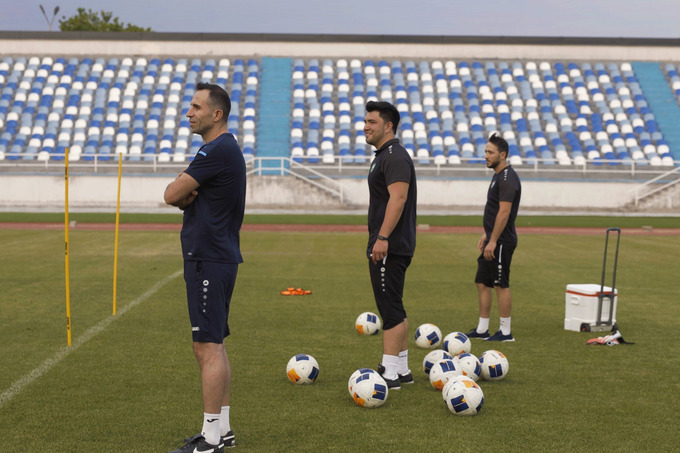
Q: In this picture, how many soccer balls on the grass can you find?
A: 12